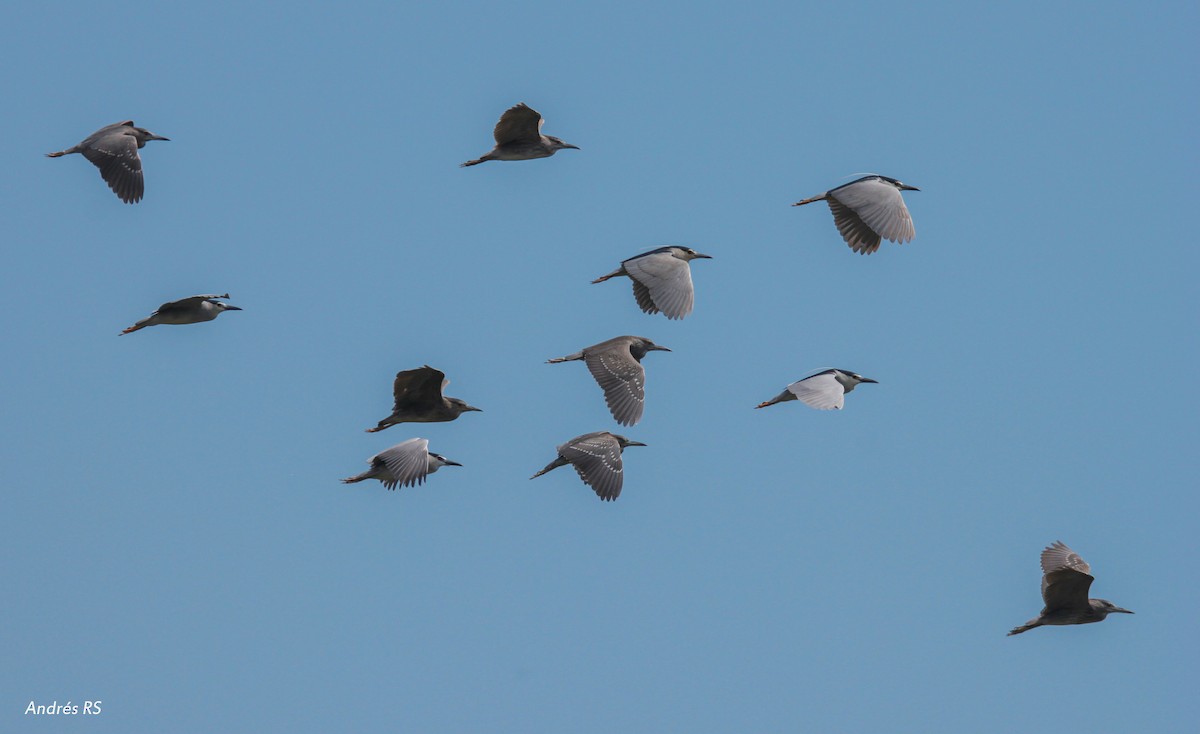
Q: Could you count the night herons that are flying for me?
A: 11